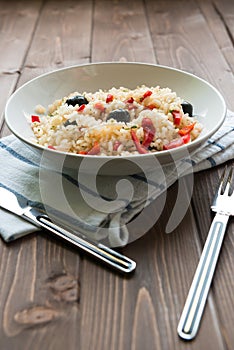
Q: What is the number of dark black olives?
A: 3